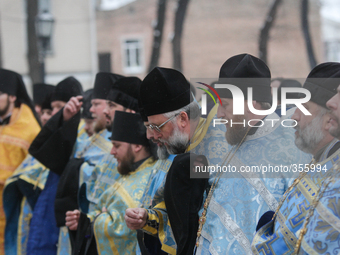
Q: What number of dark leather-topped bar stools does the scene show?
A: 0